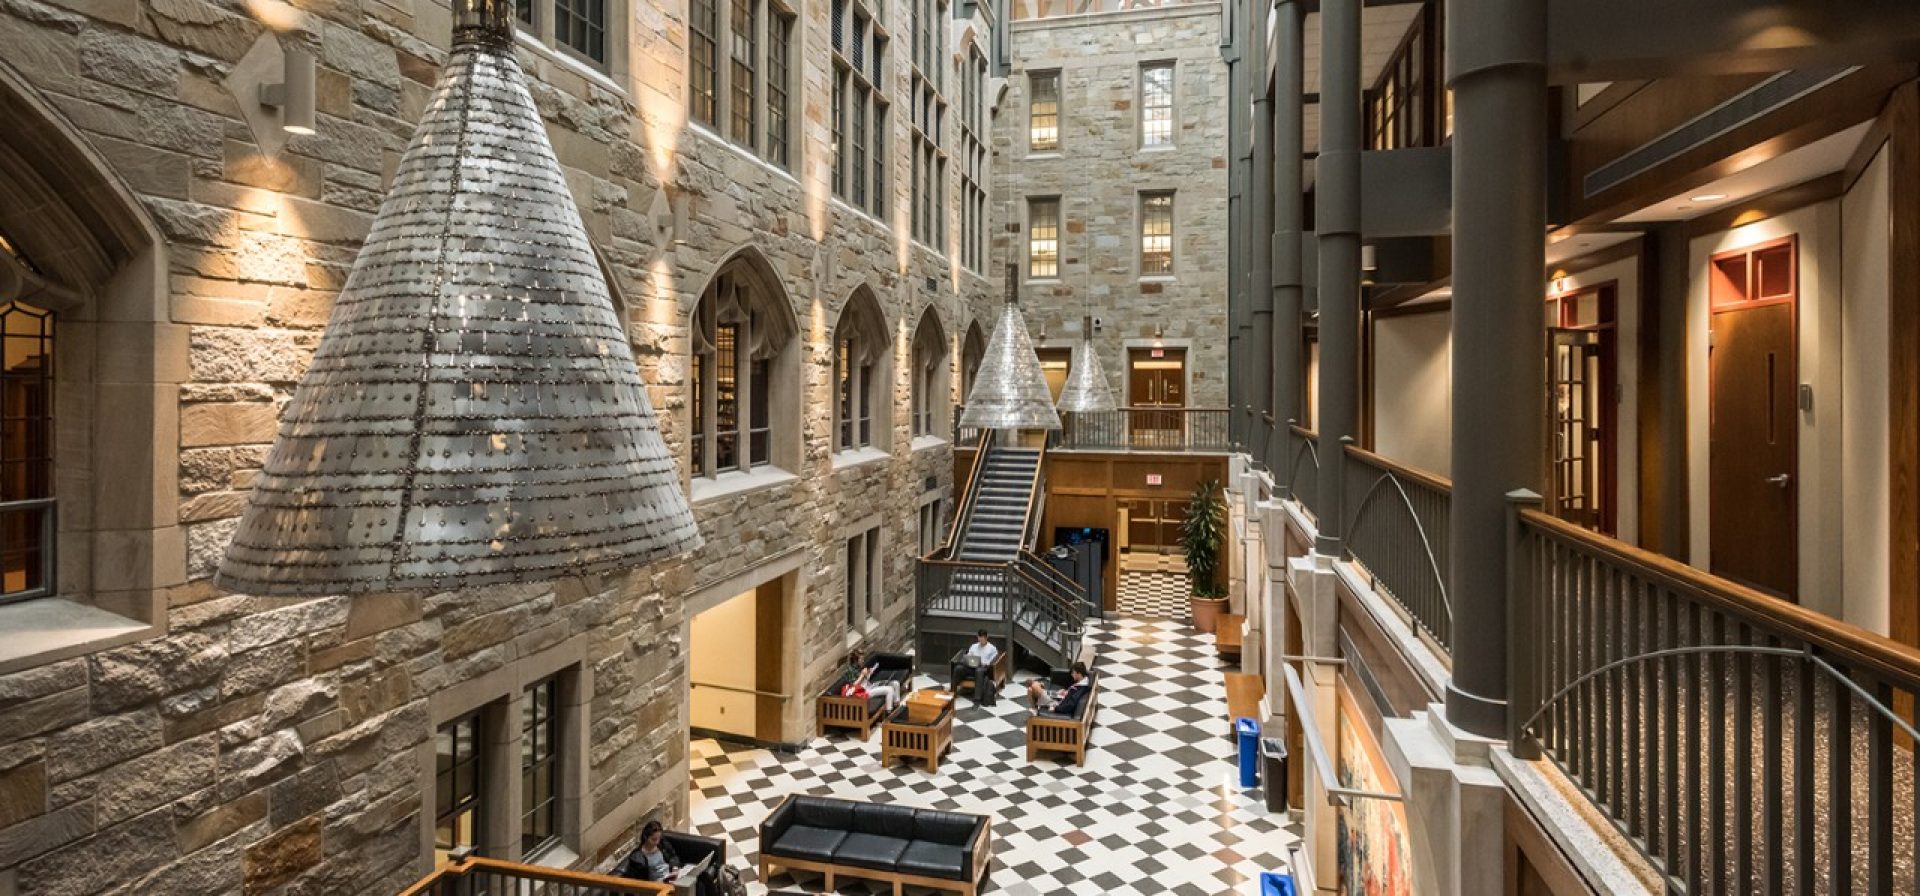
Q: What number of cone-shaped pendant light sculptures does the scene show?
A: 3